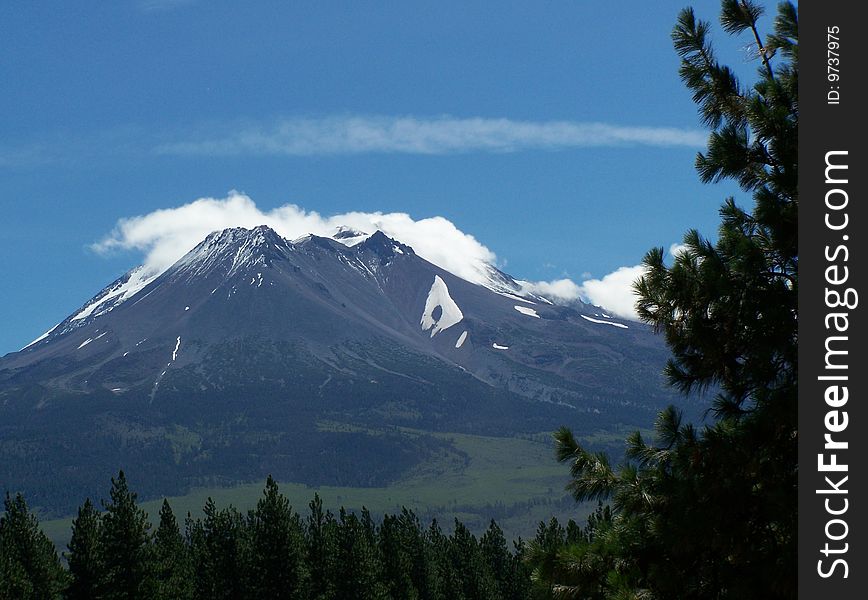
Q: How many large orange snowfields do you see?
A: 0